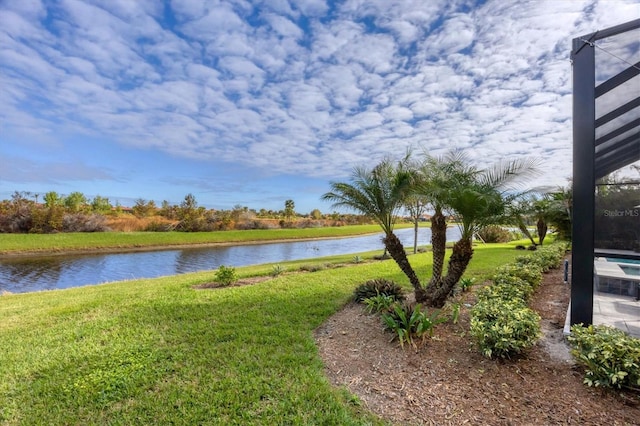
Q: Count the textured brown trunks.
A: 3